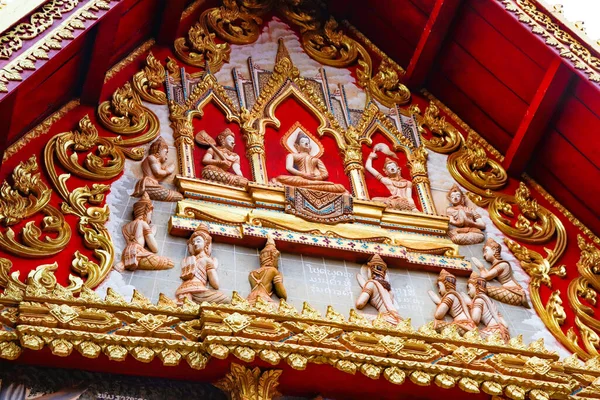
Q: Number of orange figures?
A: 12